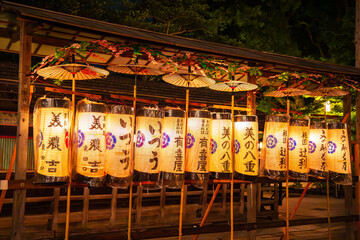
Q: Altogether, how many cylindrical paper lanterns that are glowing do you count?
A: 12